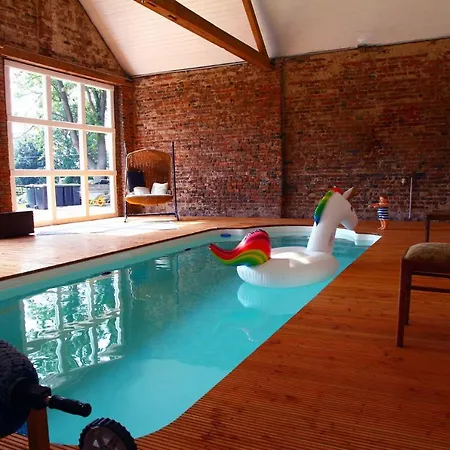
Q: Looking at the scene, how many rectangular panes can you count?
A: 9